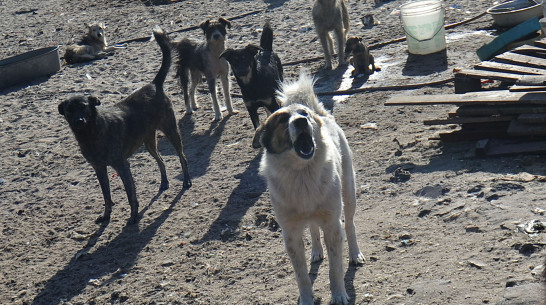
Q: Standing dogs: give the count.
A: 5